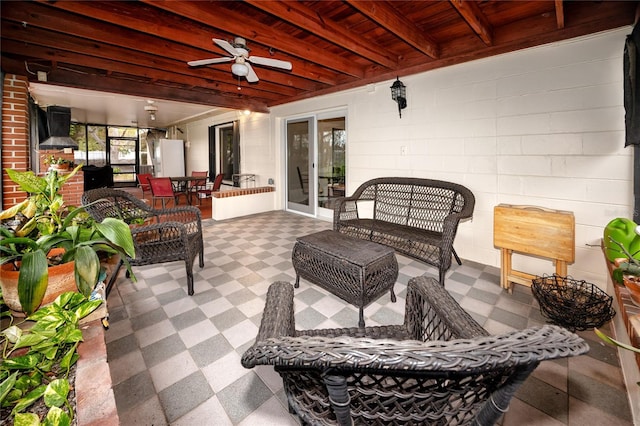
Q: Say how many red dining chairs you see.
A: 4